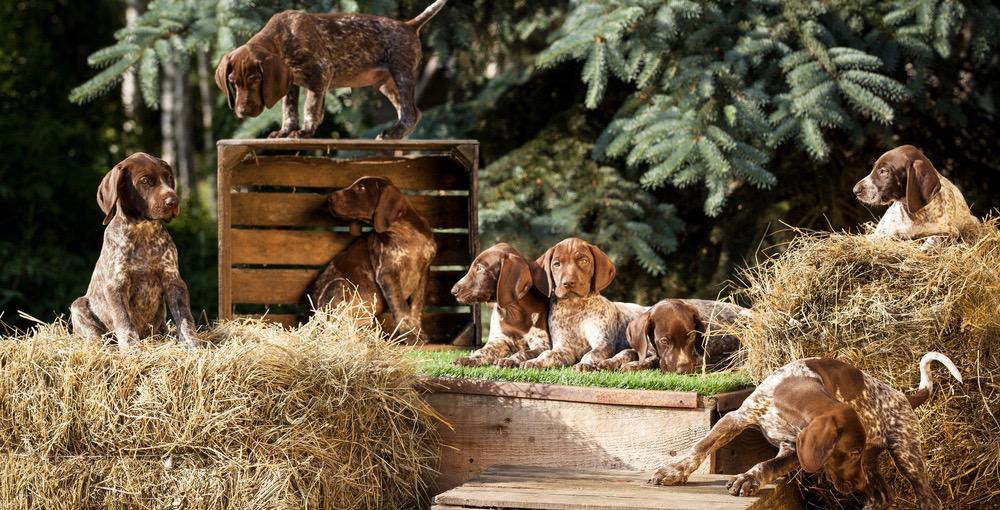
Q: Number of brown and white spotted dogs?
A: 8